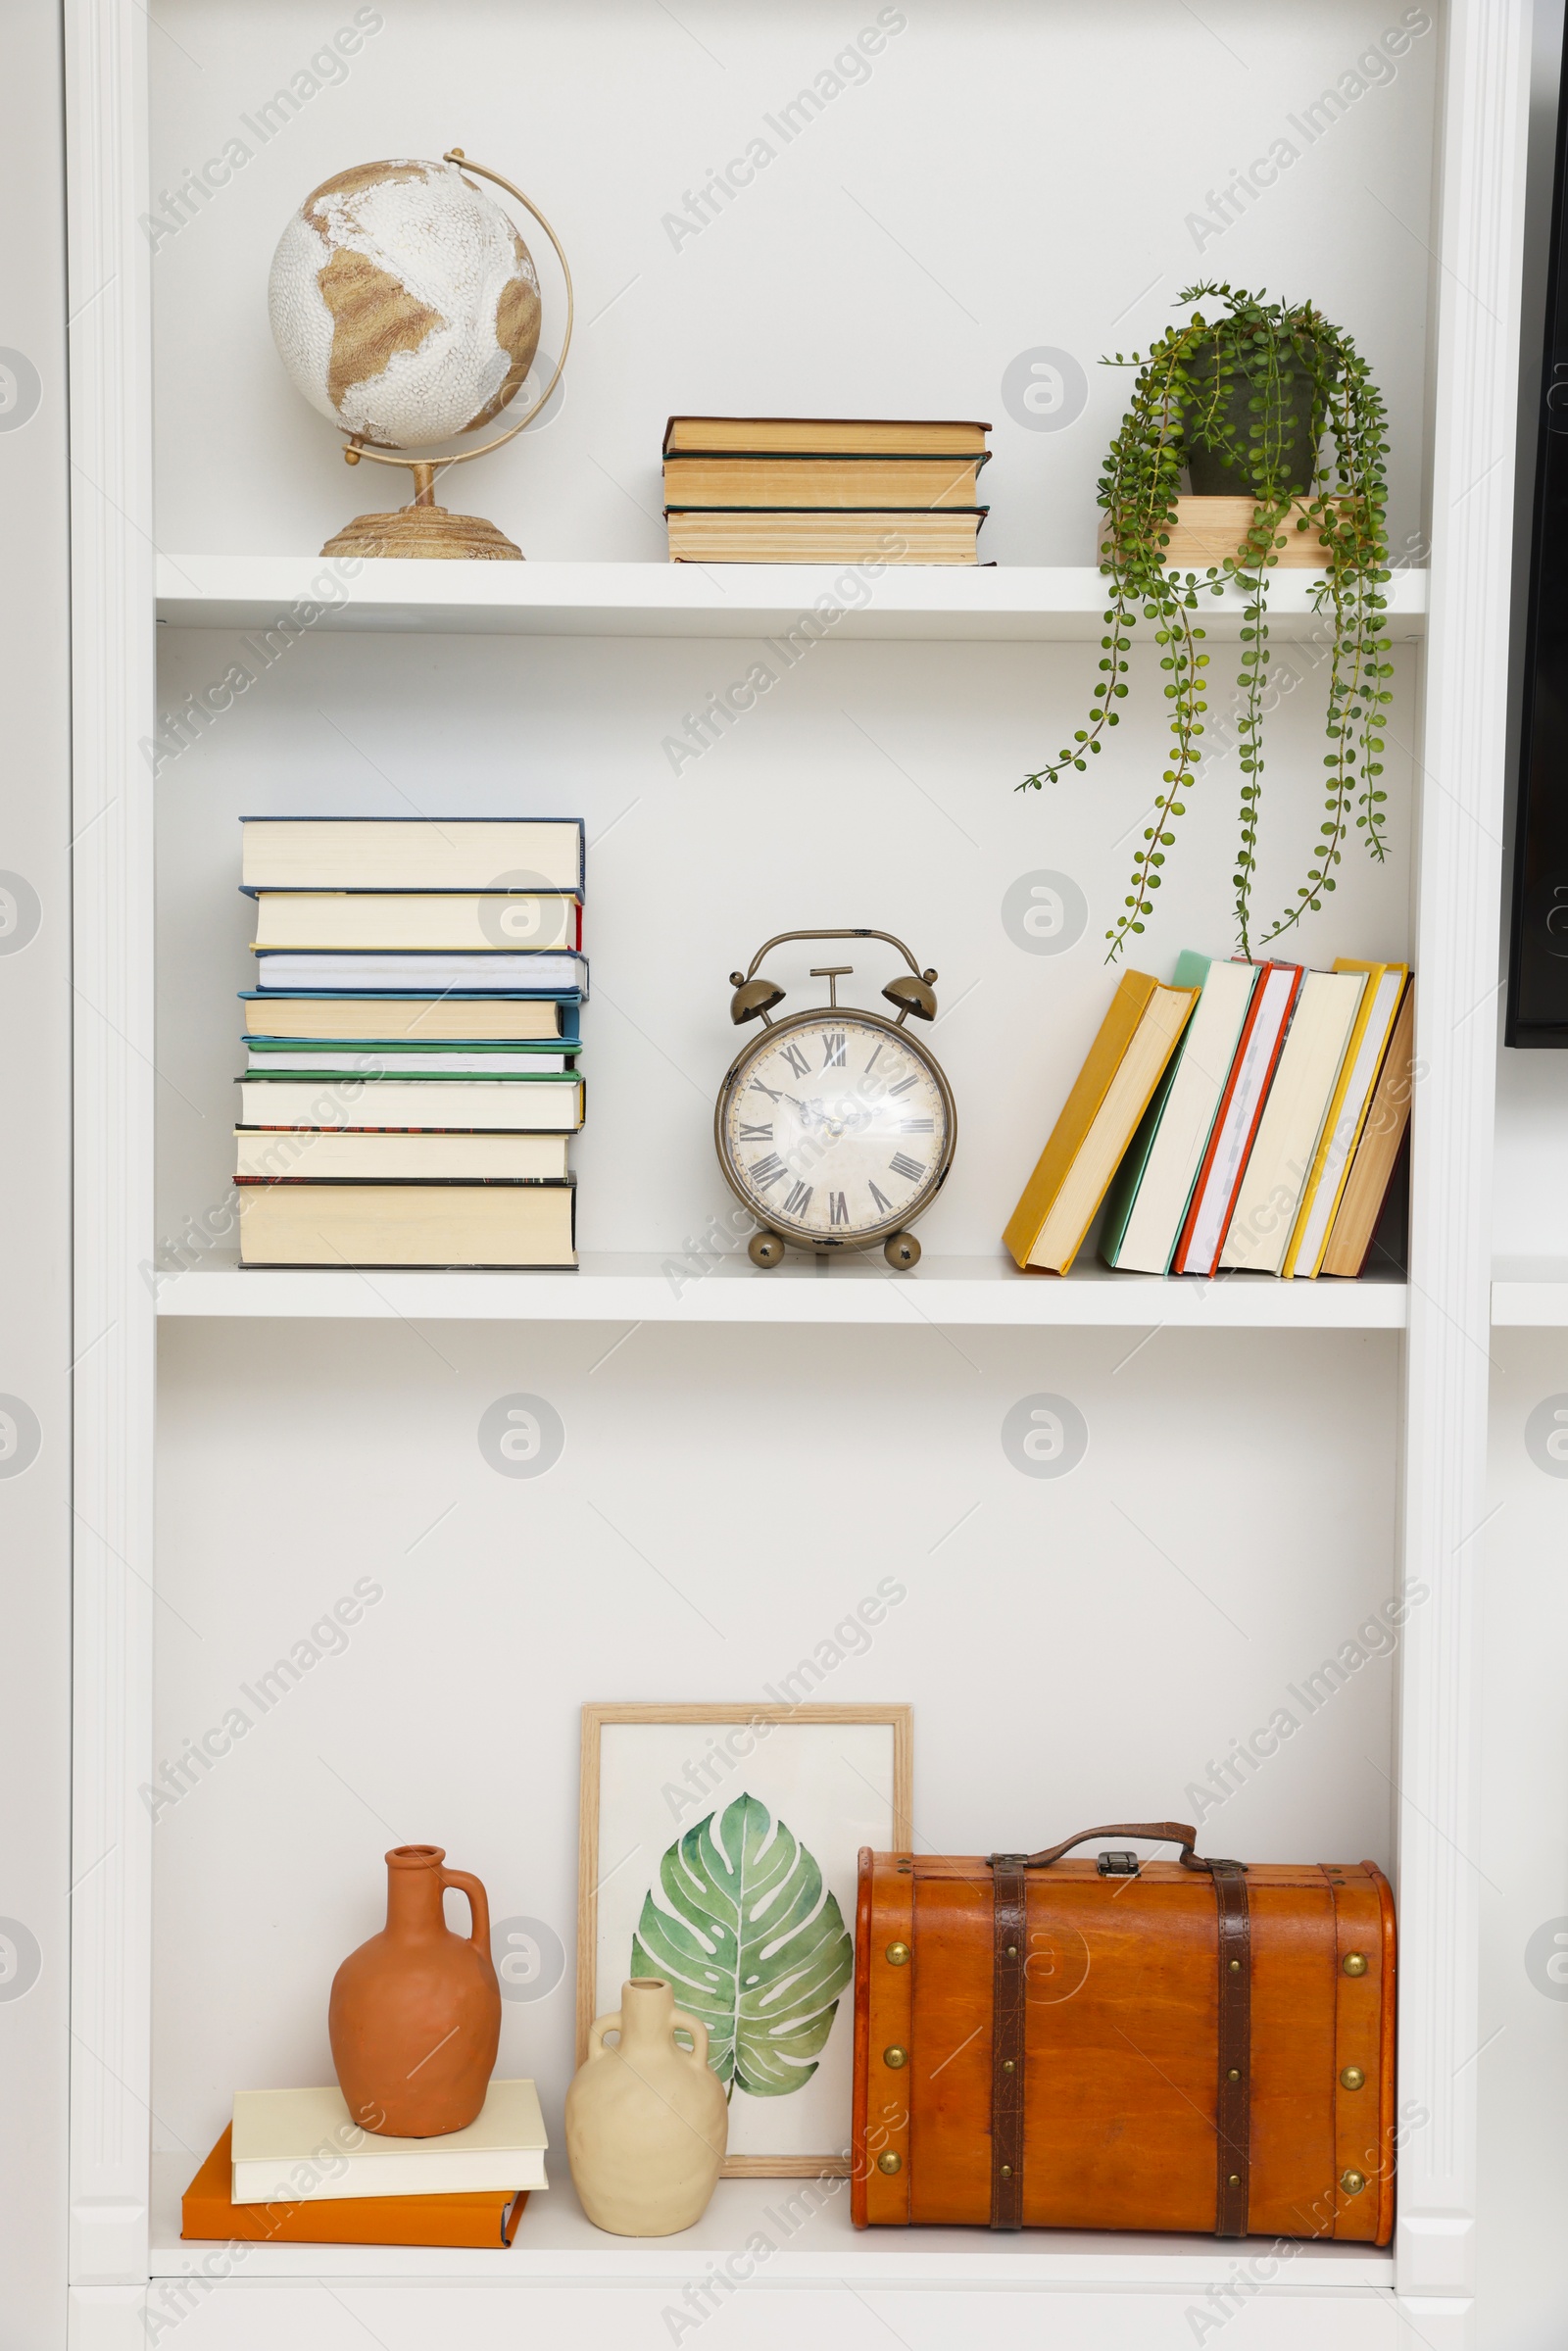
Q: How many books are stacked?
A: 13